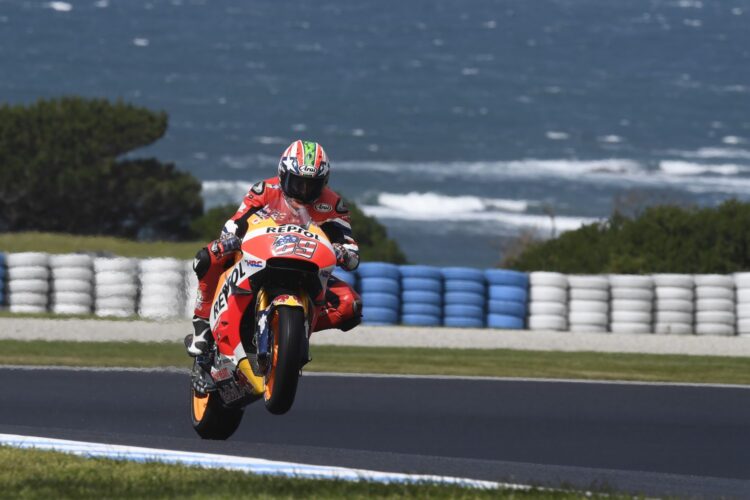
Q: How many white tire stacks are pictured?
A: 11